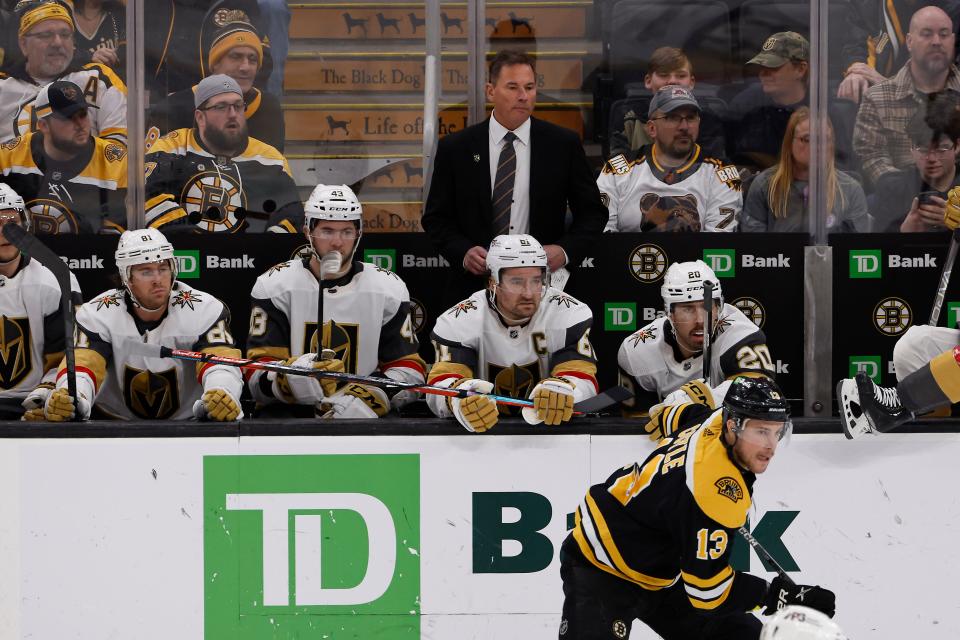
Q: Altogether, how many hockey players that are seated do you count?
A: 5